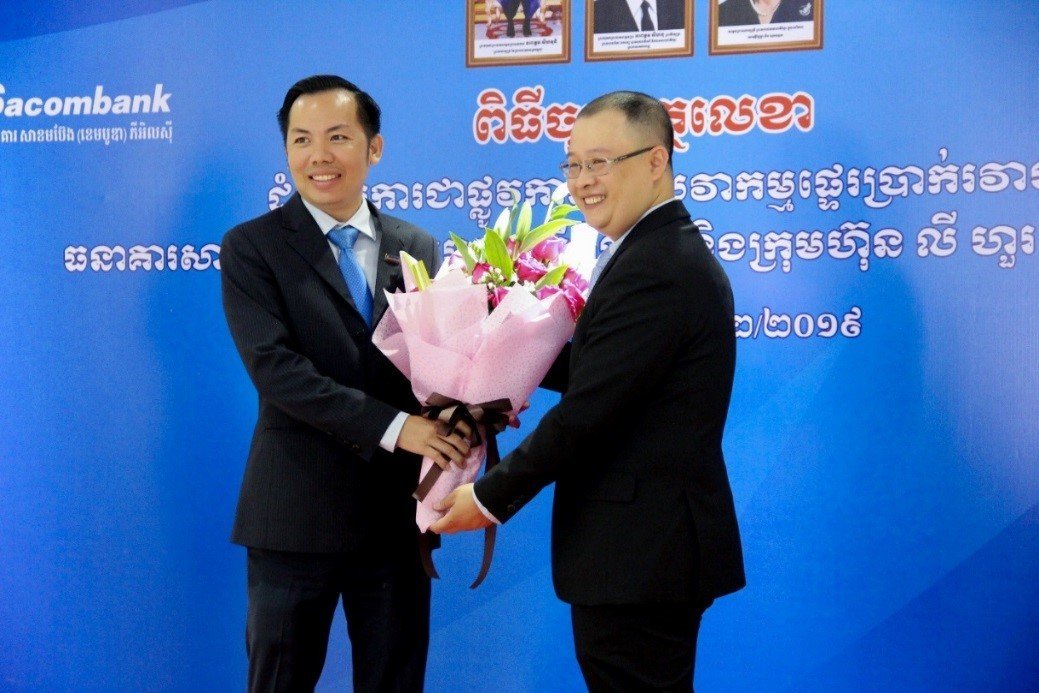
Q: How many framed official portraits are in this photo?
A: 3